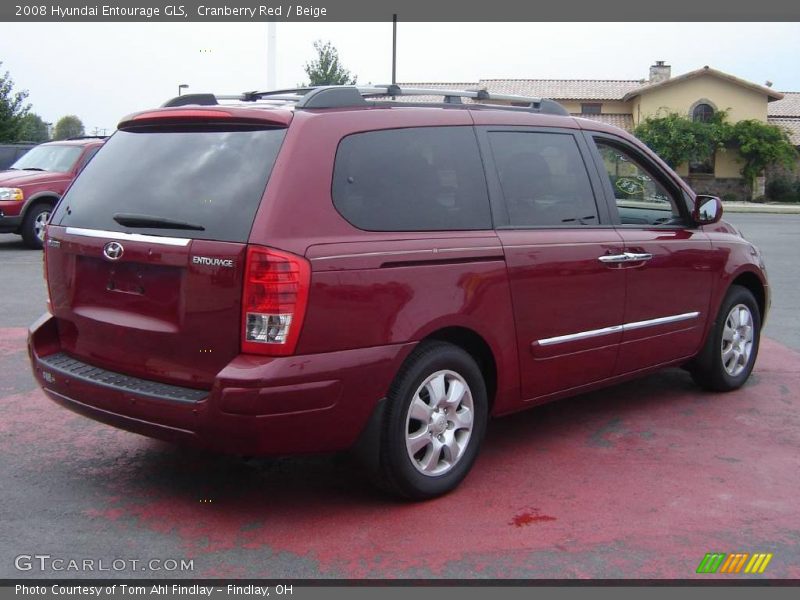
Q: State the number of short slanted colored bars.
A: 9